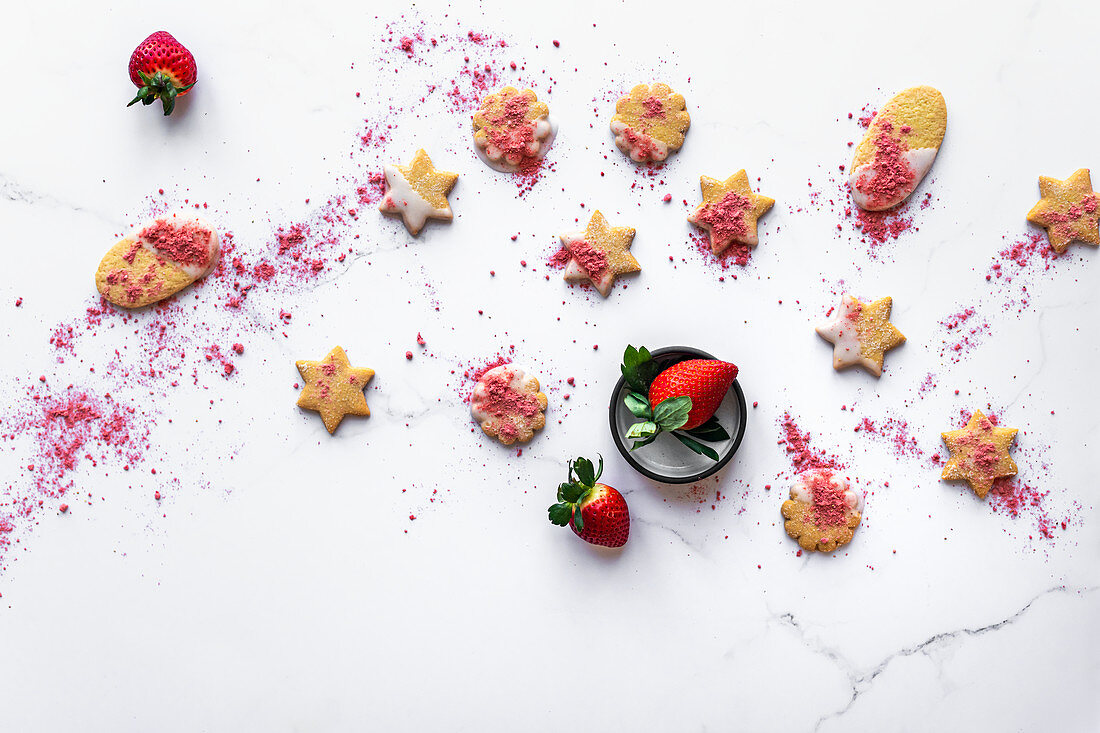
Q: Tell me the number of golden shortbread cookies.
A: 13